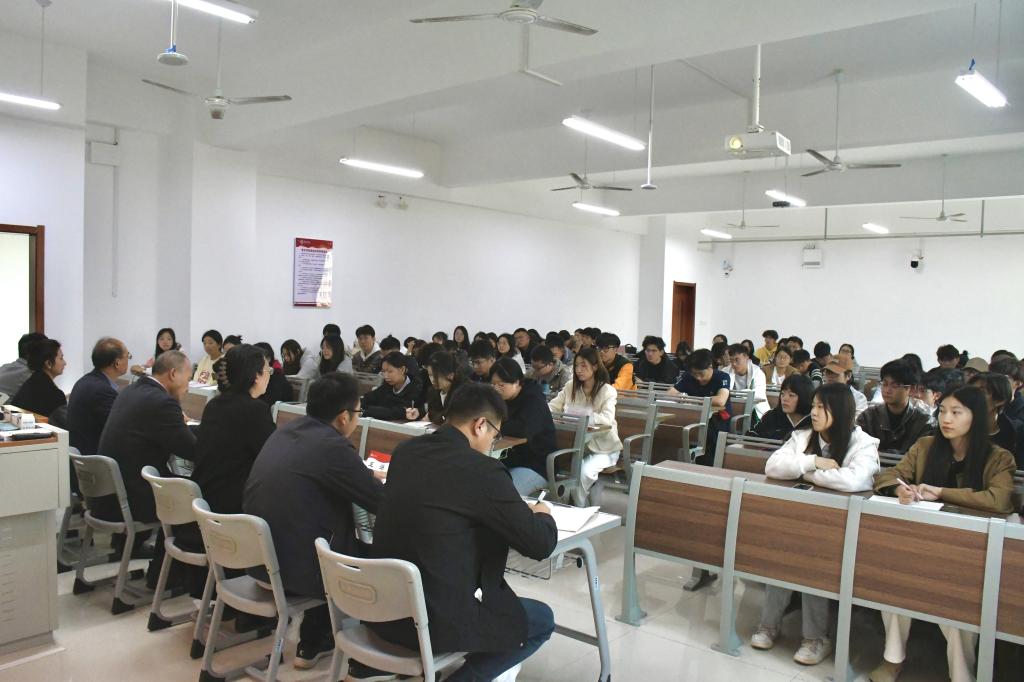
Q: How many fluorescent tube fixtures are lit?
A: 9